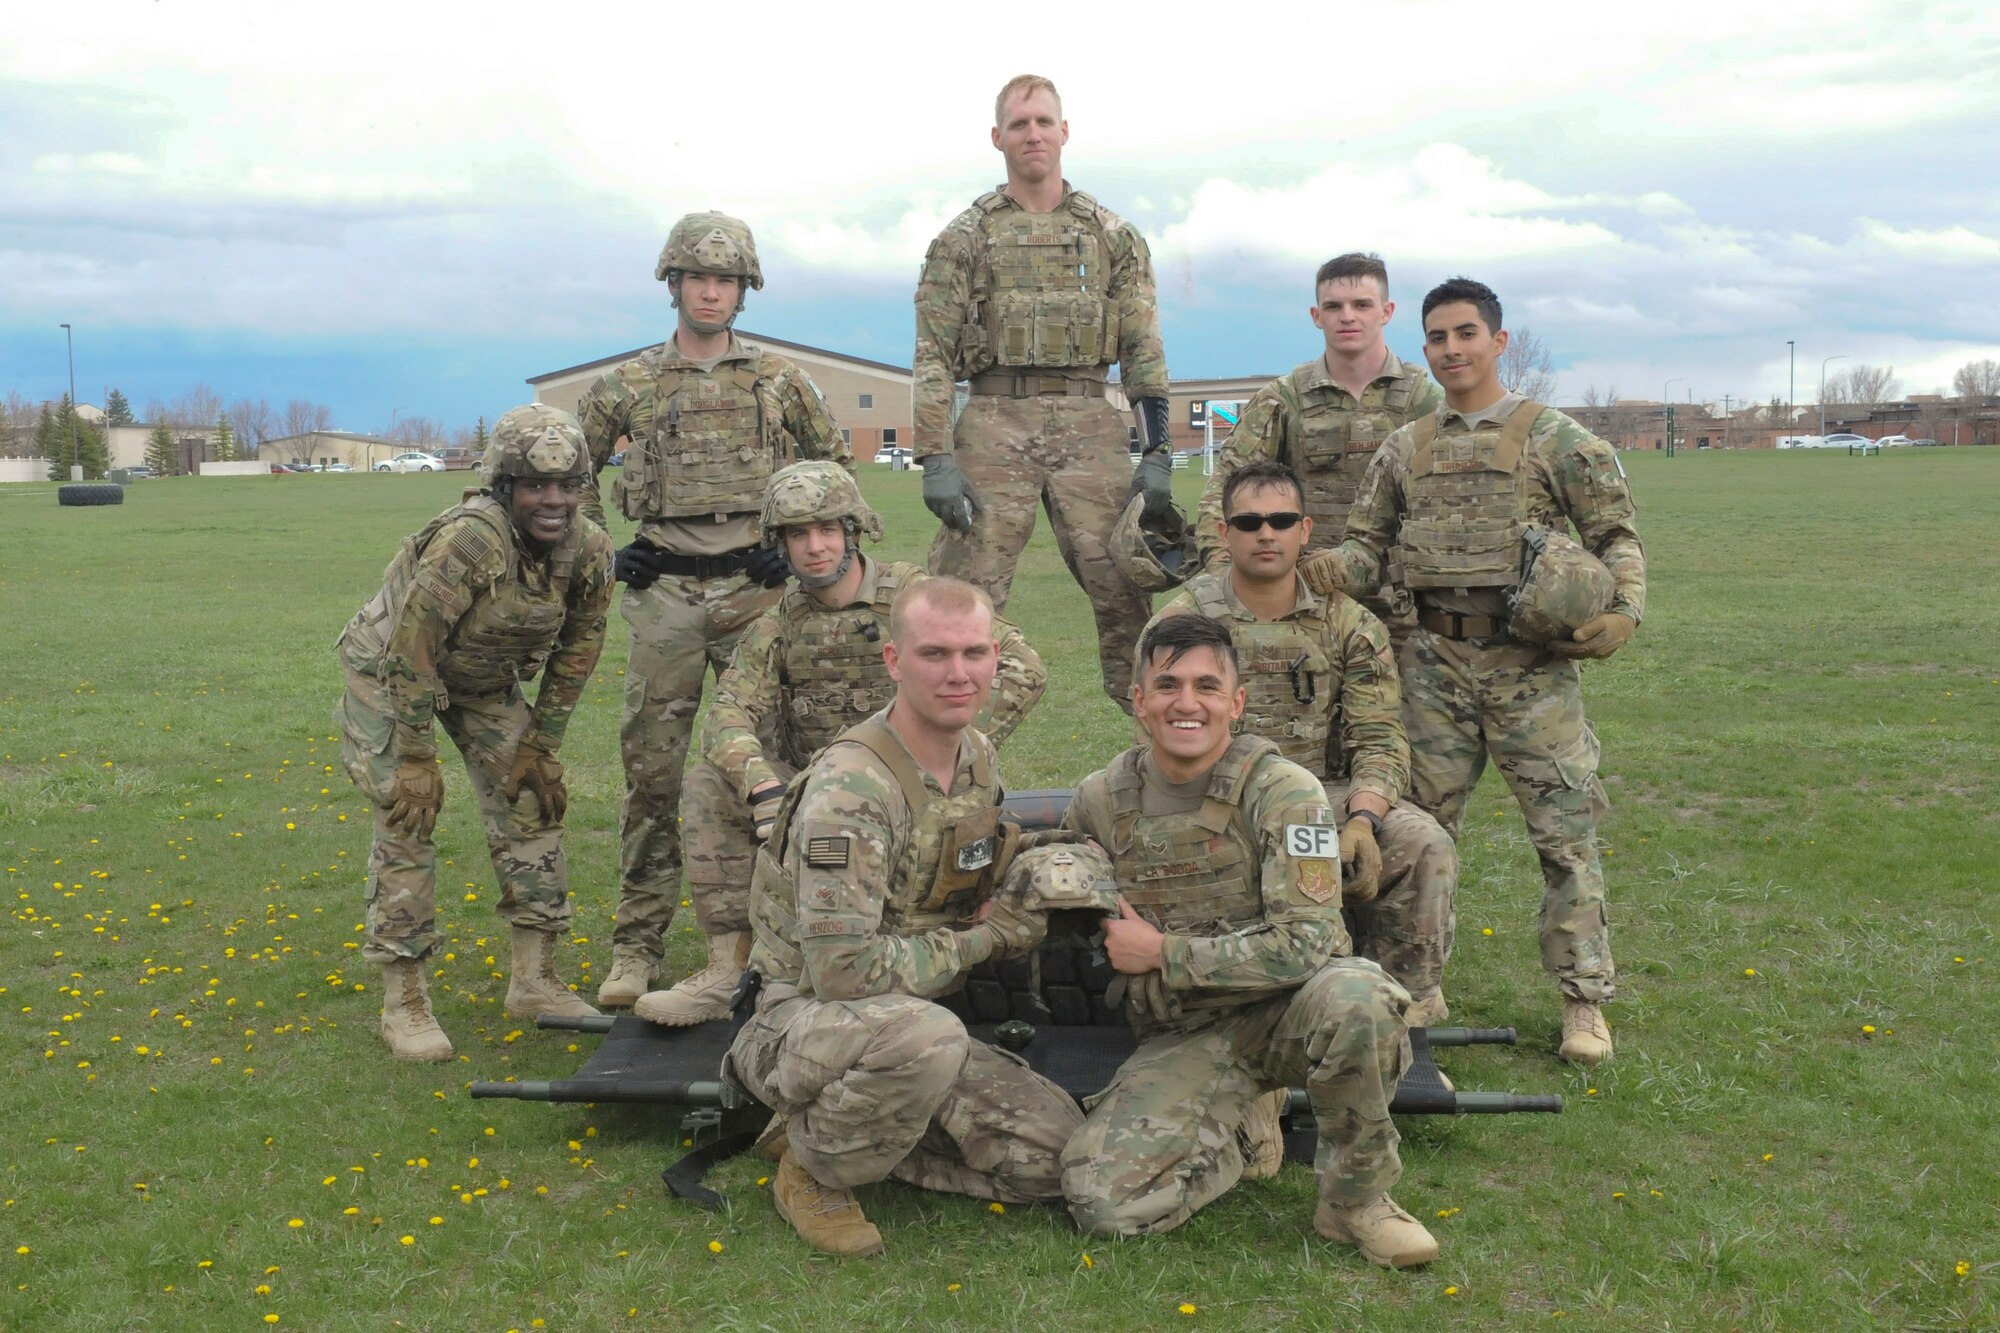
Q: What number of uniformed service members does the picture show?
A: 9